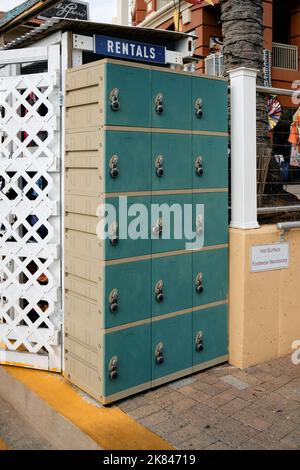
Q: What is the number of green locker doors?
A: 15